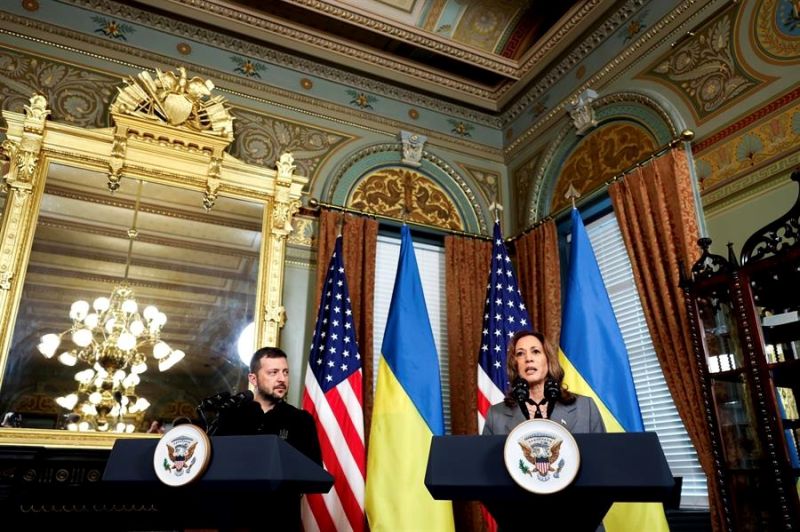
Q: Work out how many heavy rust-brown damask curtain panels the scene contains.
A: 4